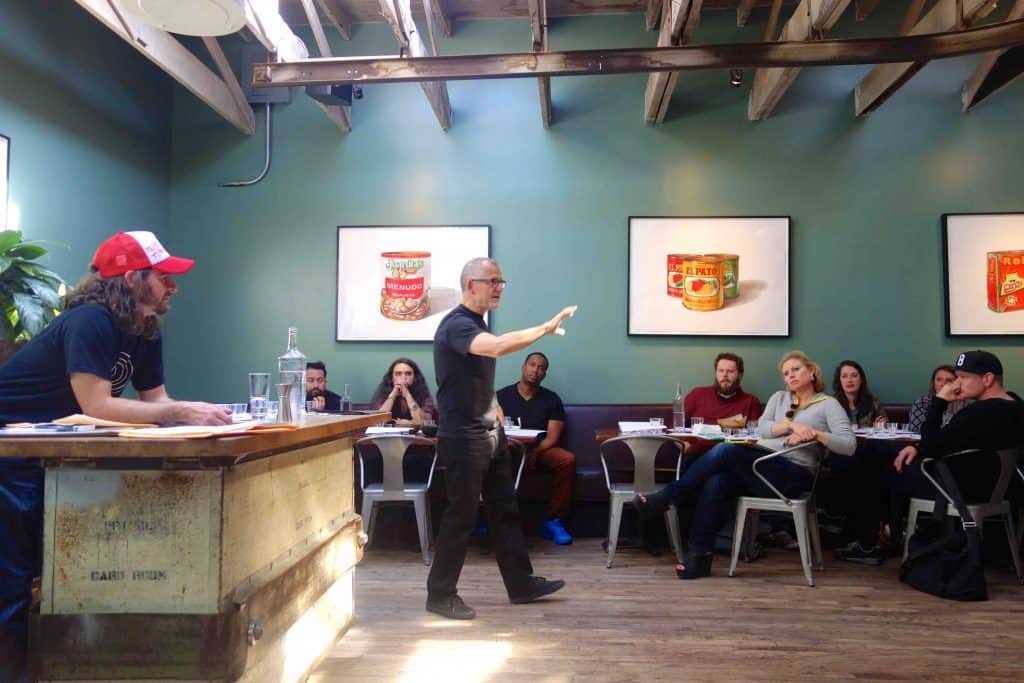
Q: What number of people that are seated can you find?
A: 8